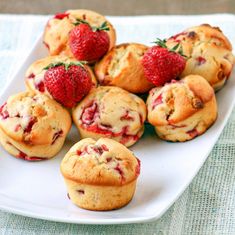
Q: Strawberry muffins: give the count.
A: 8